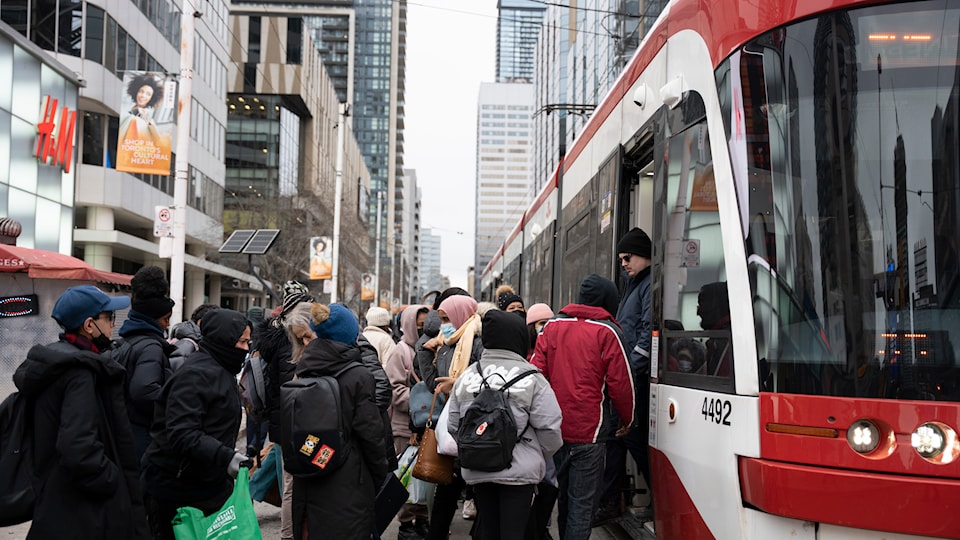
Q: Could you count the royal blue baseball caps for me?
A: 1